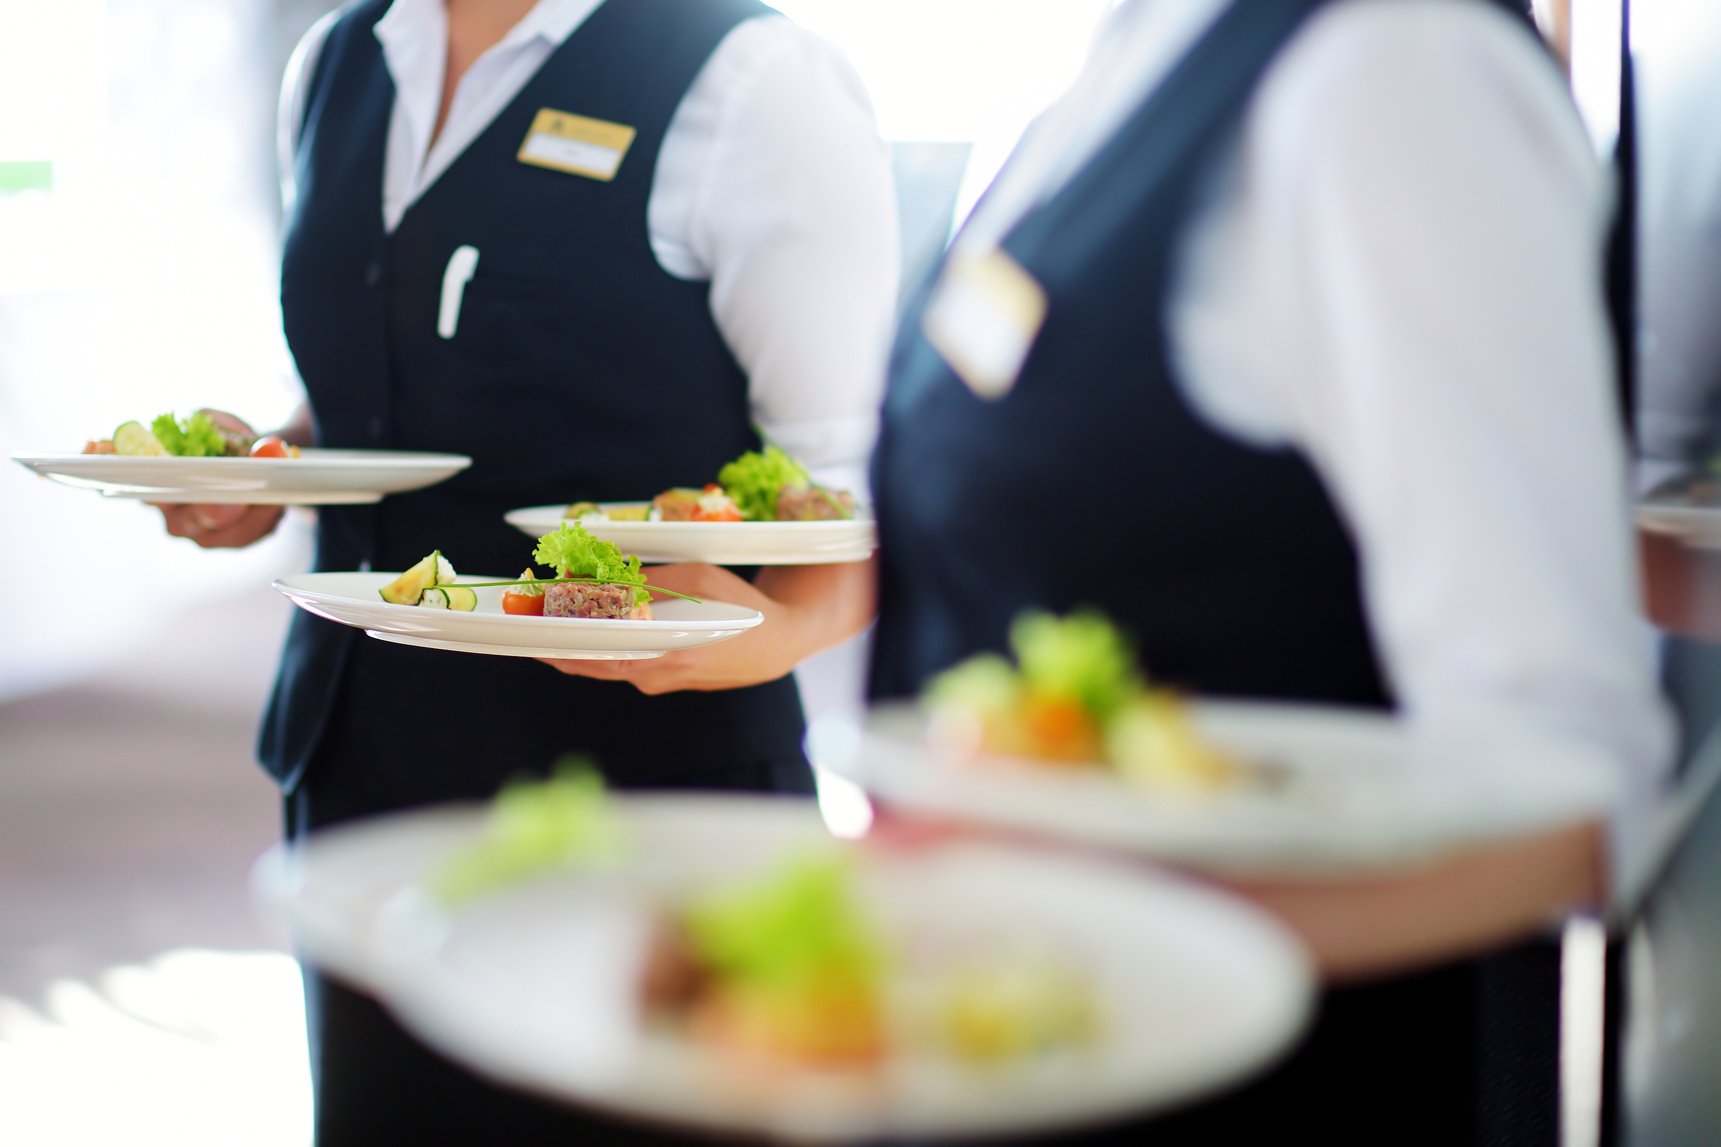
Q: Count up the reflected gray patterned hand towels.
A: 0